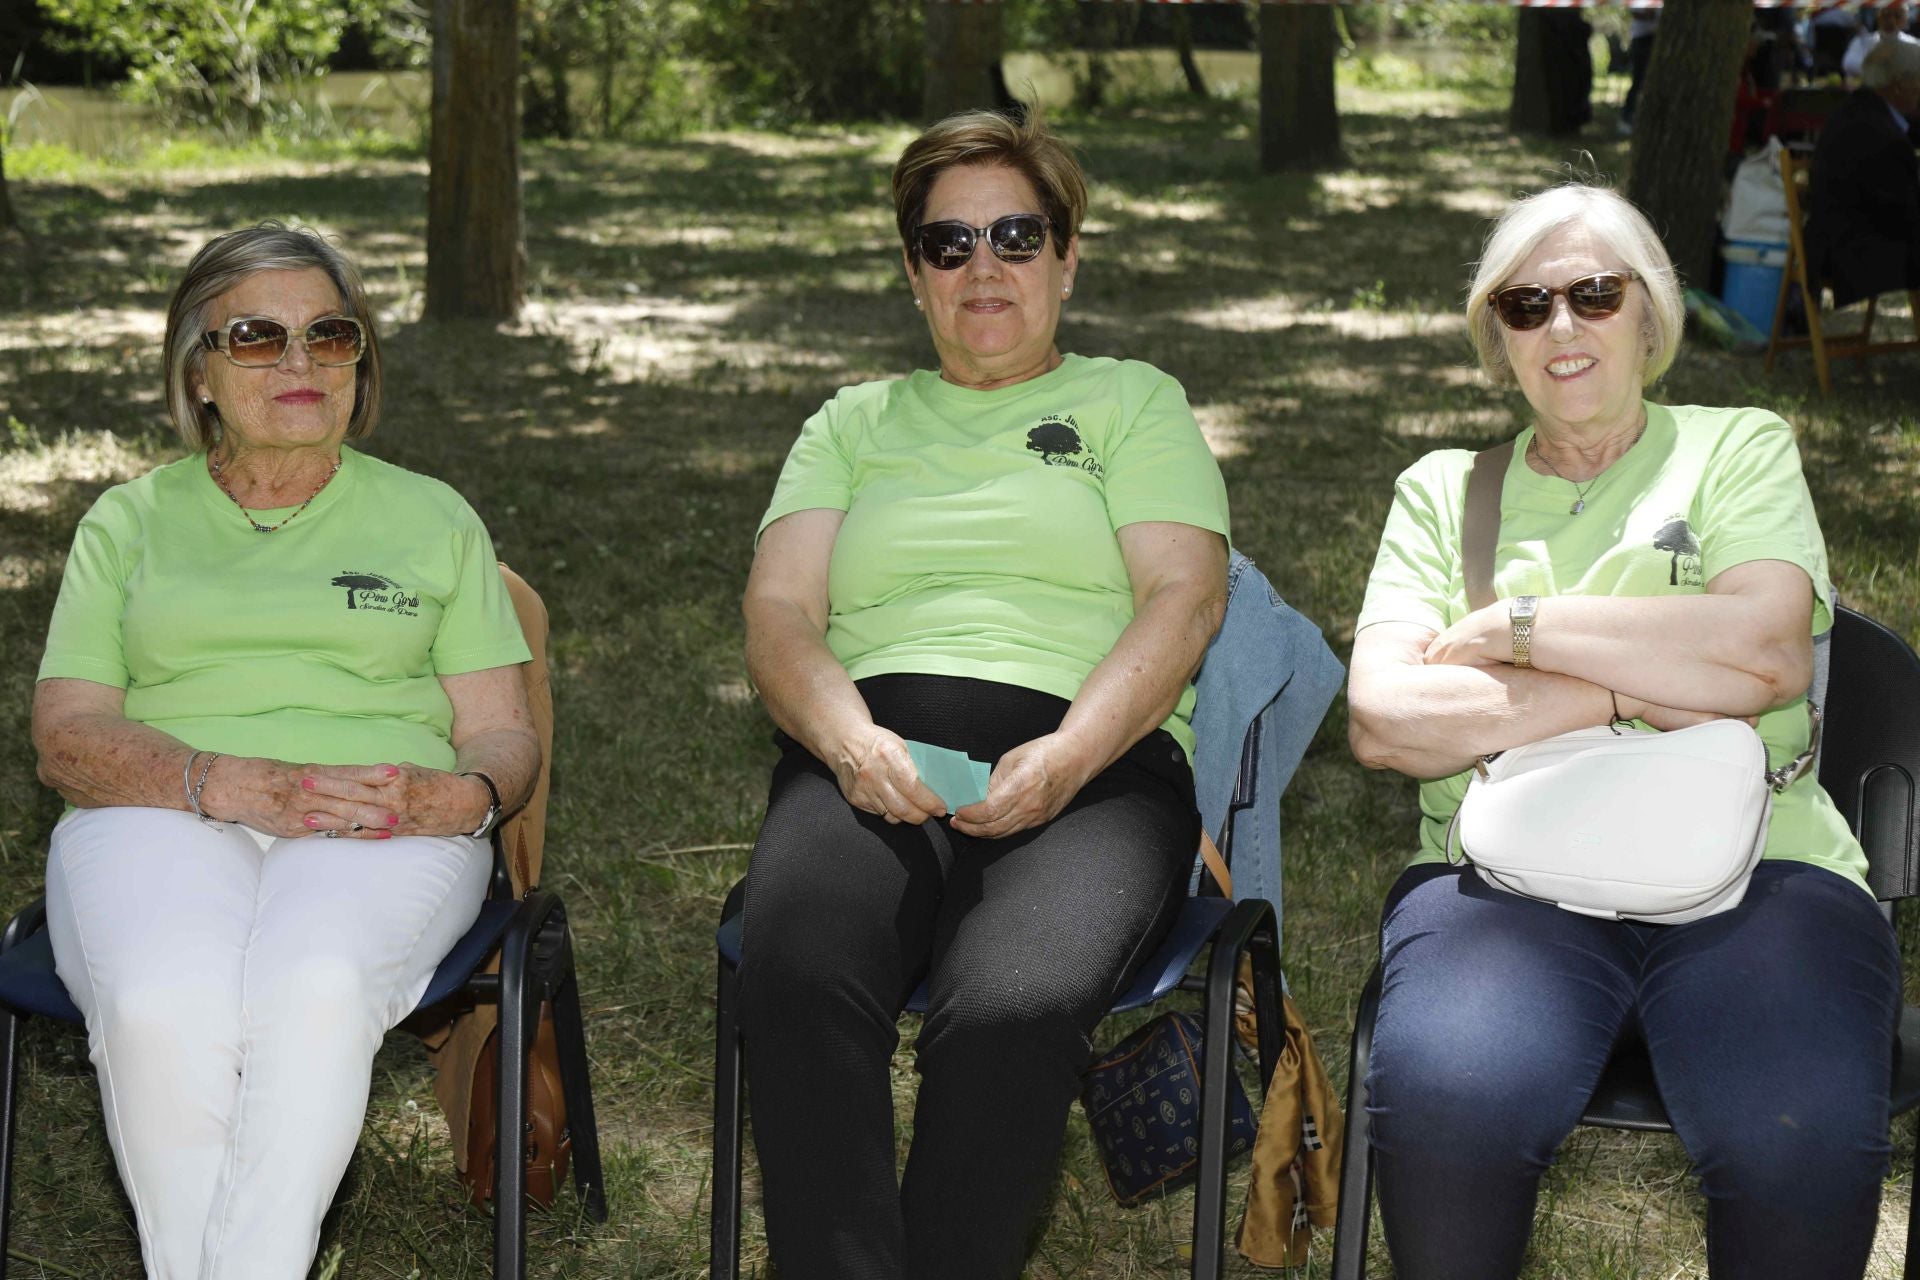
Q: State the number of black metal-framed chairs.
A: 3